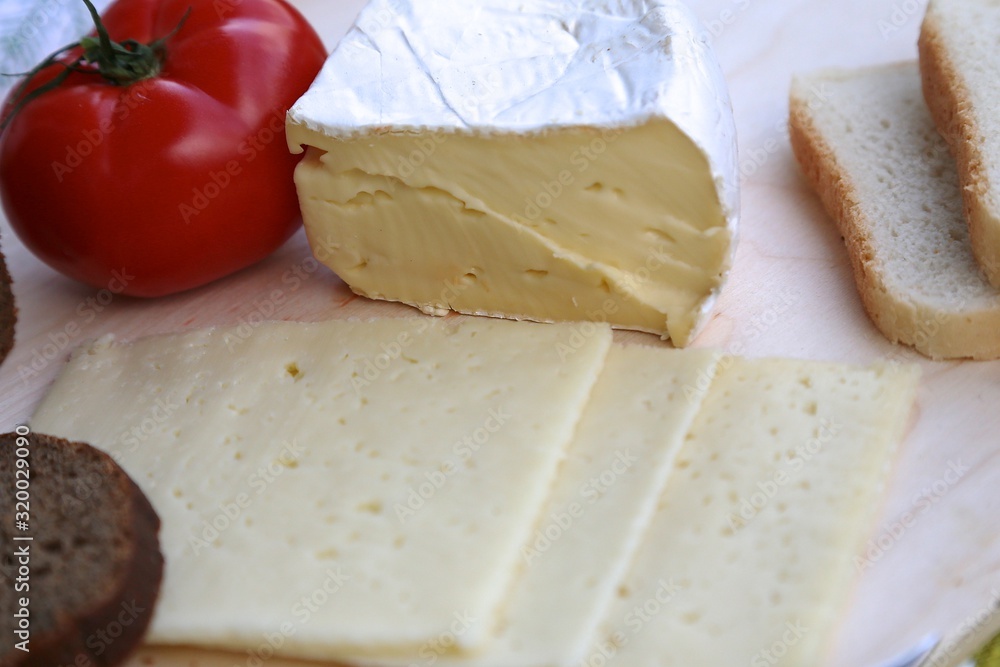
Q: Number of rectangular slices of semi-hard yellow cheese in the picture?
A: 3